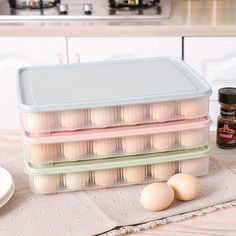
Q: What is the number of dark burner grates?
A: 2